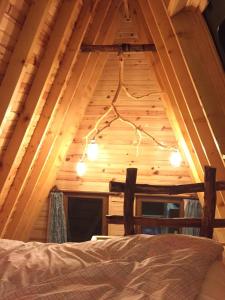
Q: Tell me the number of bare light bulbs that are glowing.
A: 3